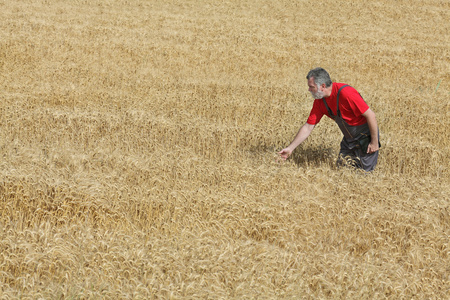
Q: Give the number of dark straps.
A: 2